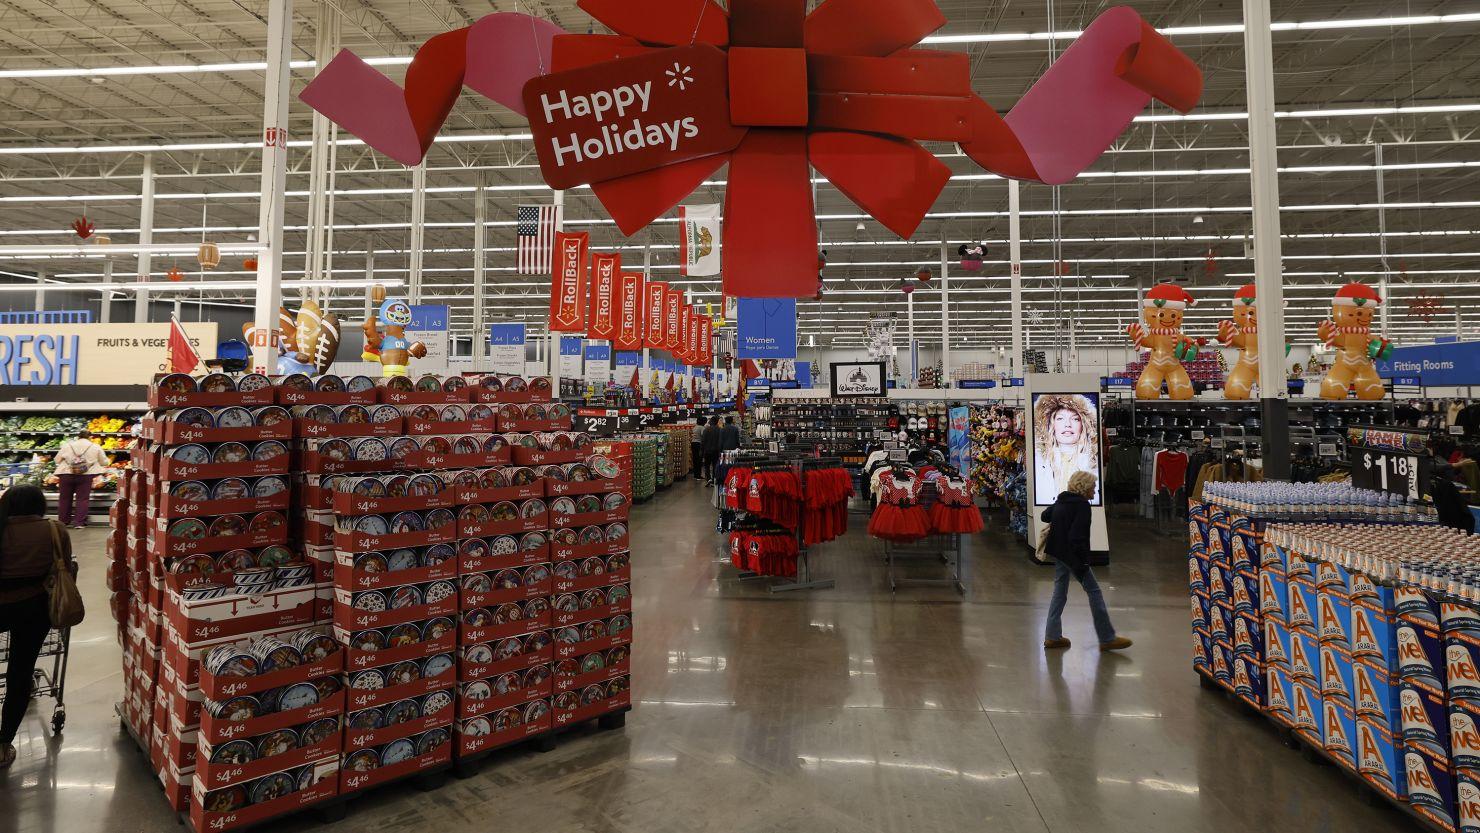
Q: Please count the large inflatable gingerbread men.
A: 3